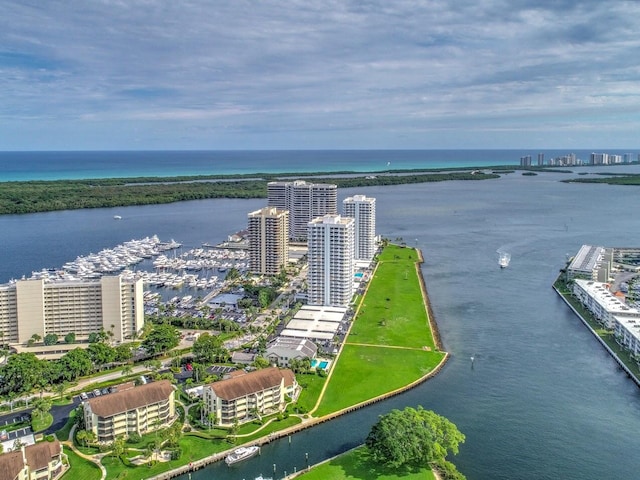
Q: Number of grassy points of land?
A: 2